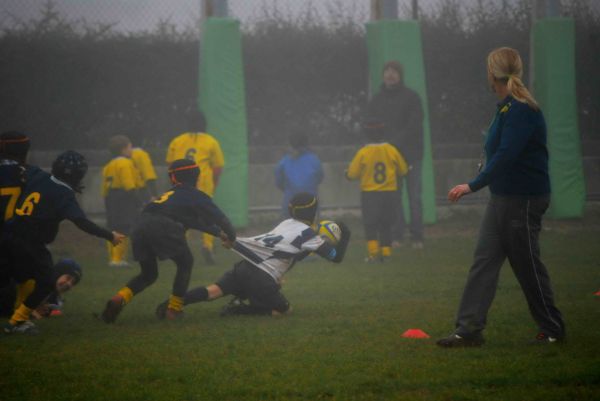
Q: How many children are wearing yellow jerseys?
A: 4